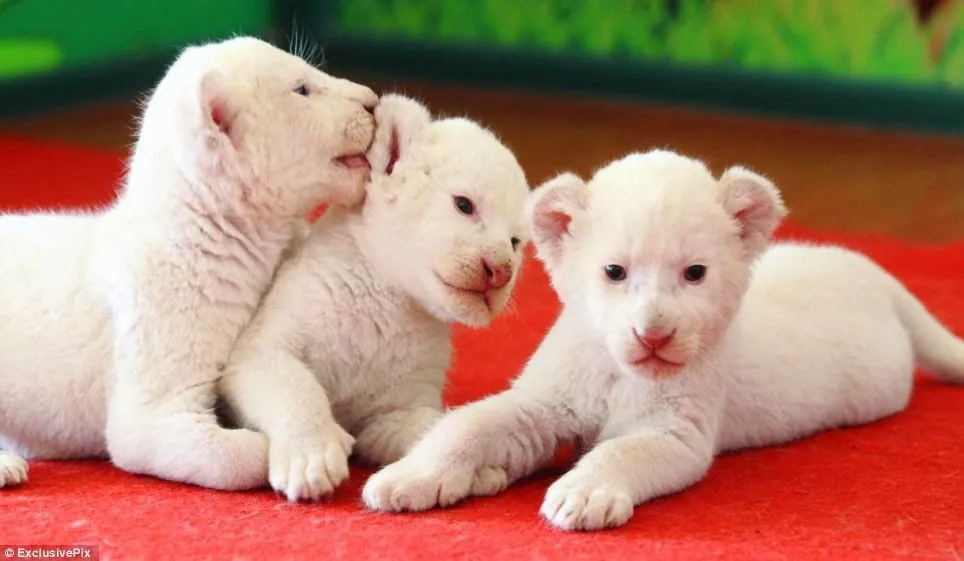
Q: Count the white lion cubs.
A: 3